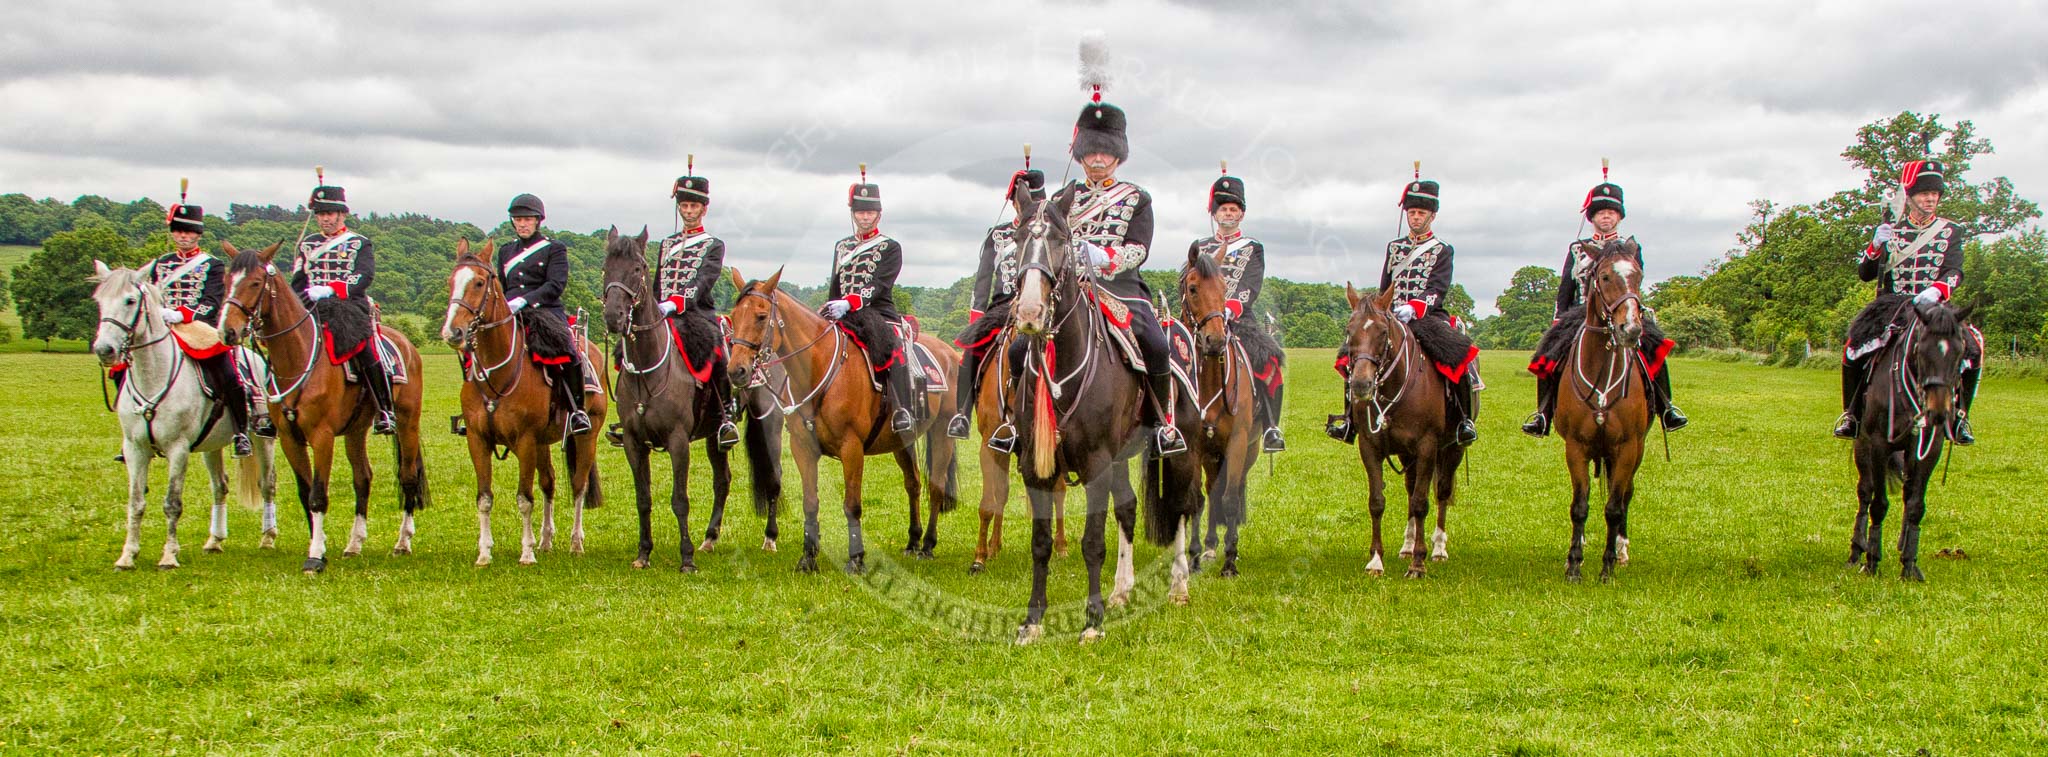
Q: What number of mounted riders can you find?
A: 11